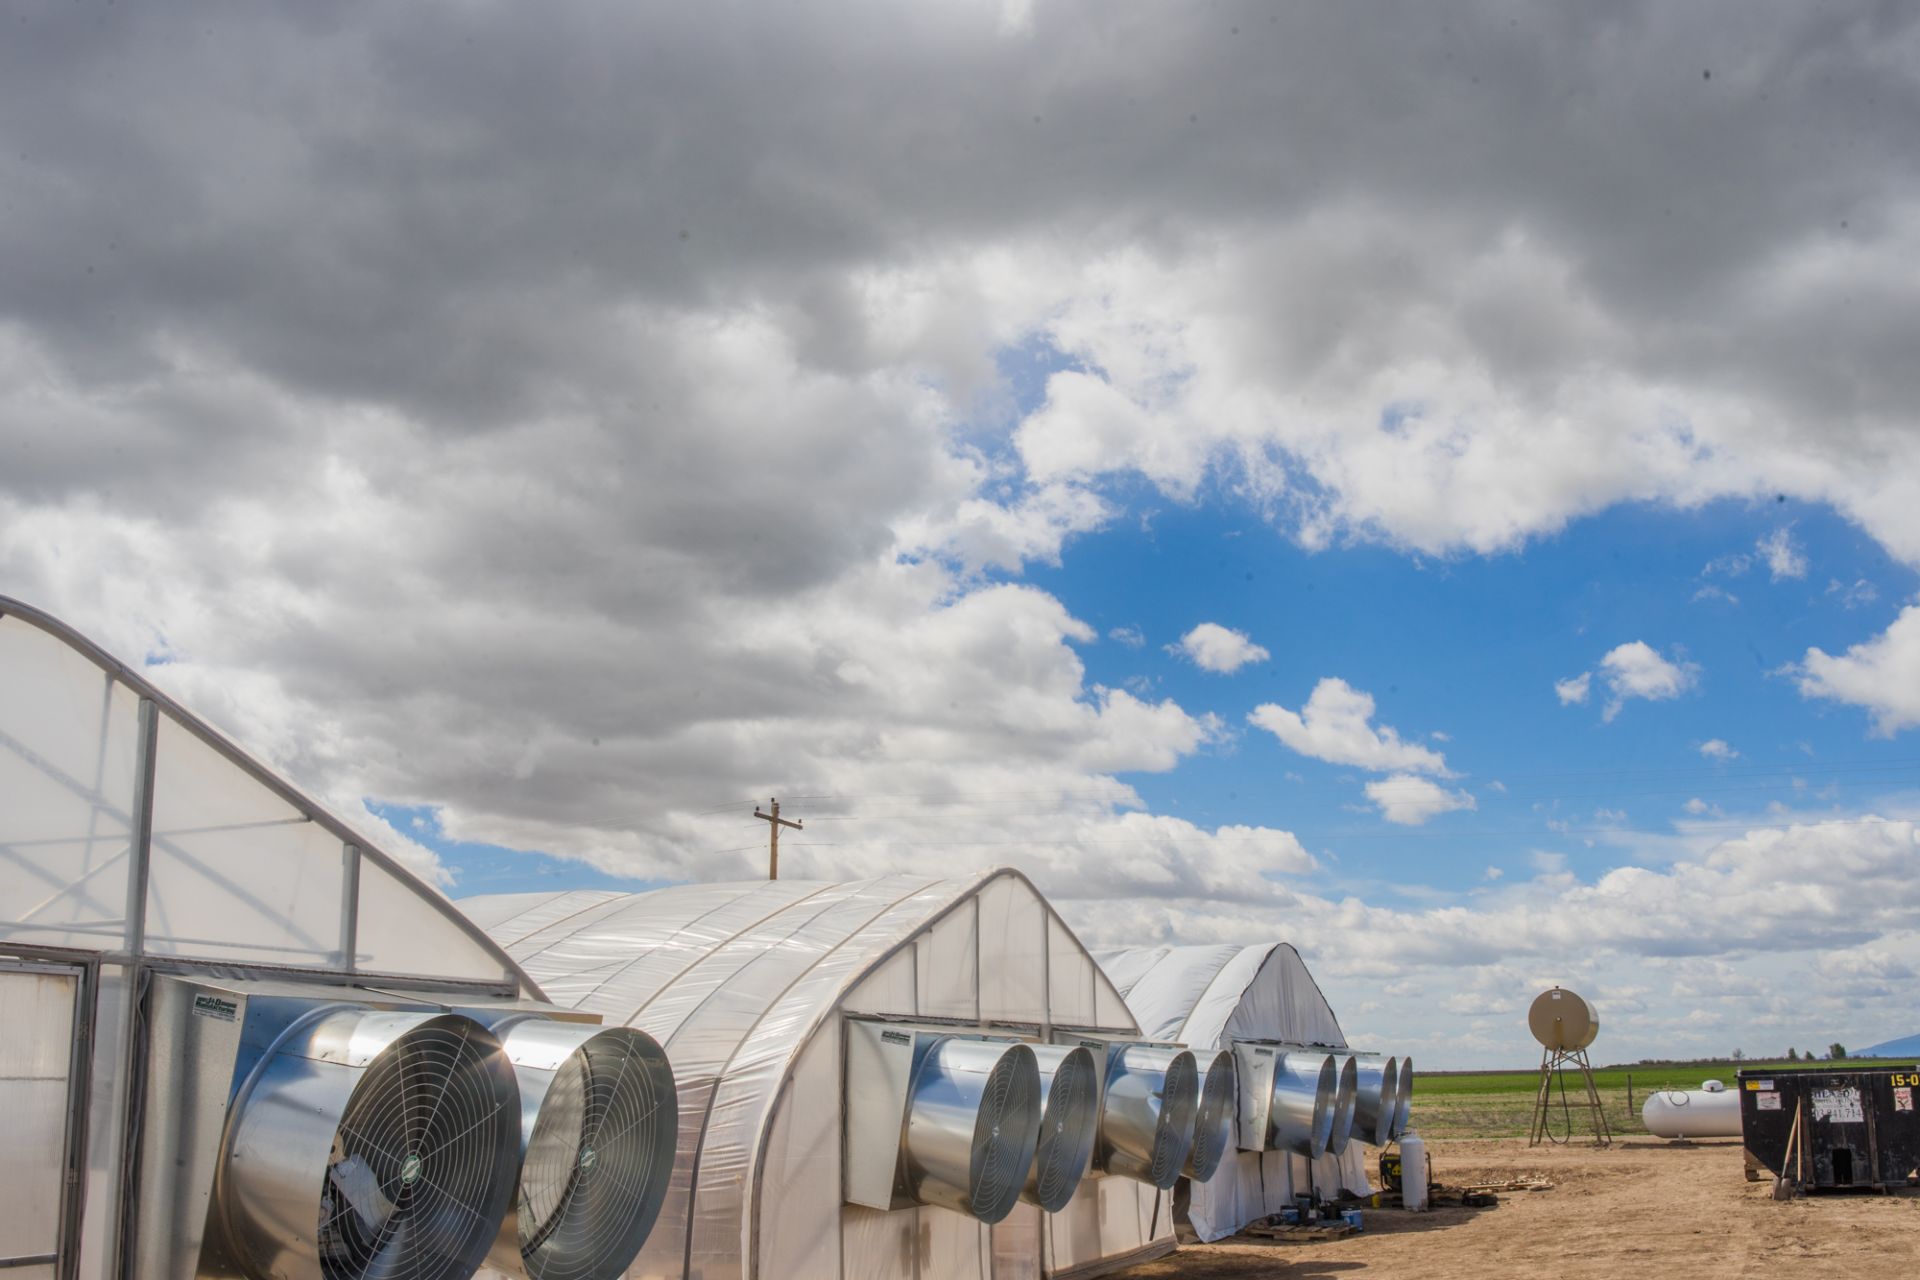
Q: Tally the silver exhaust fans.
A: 10